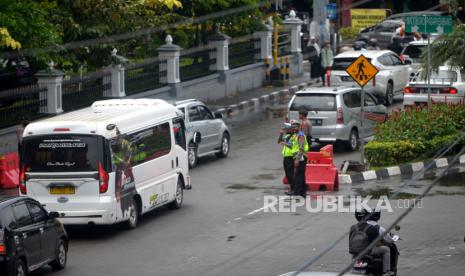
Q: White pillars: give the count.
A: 6